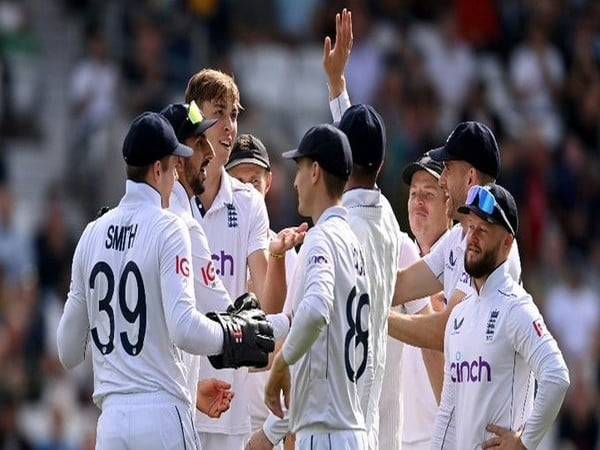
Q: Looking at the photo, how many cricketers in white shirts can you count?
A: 9